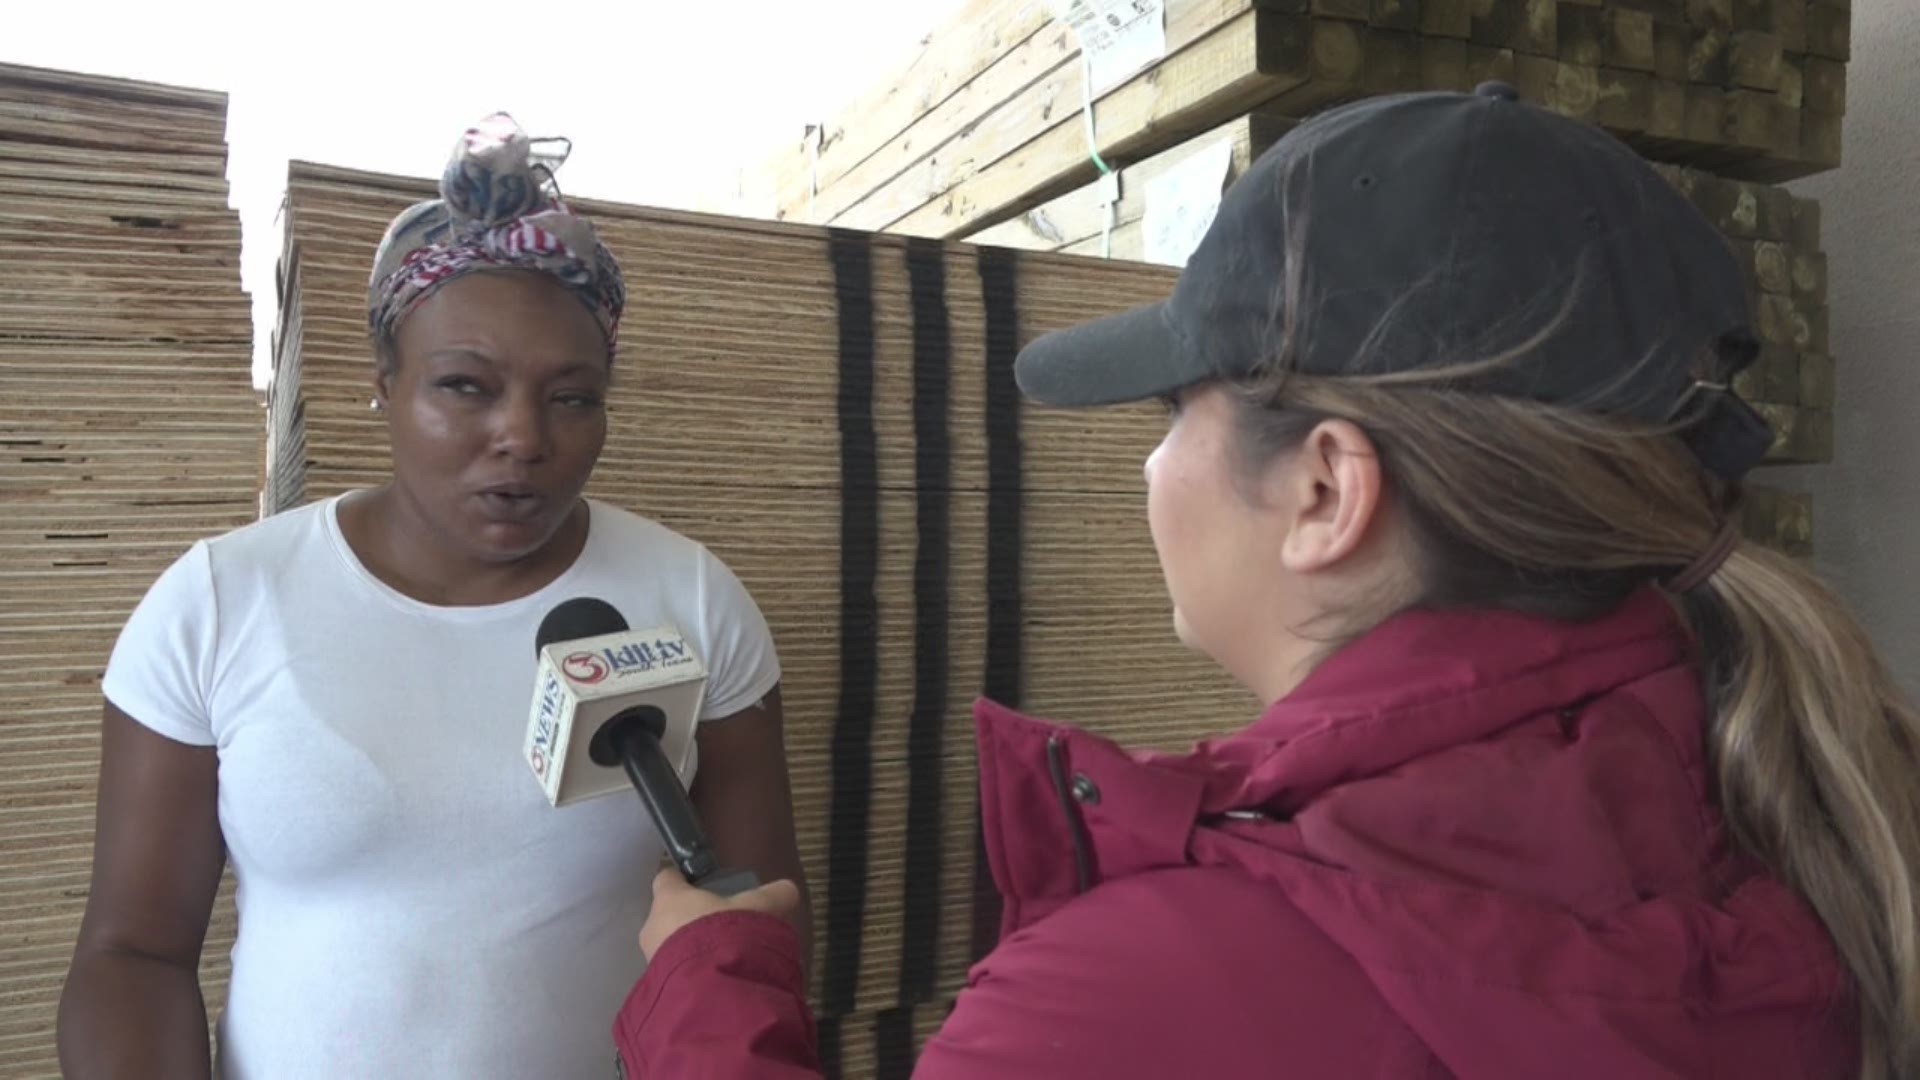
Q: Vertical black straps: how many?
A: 3